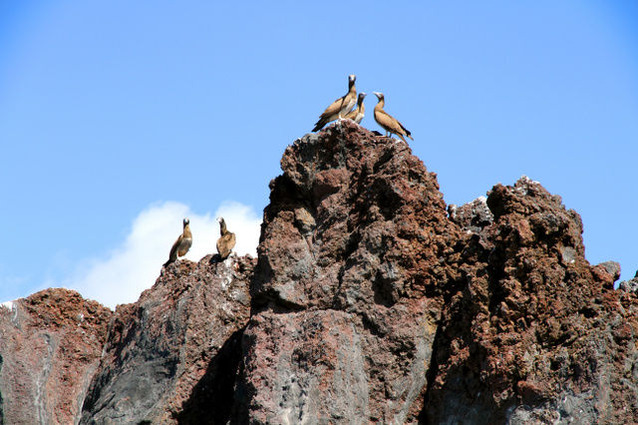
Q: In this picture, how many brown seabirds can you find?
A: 5